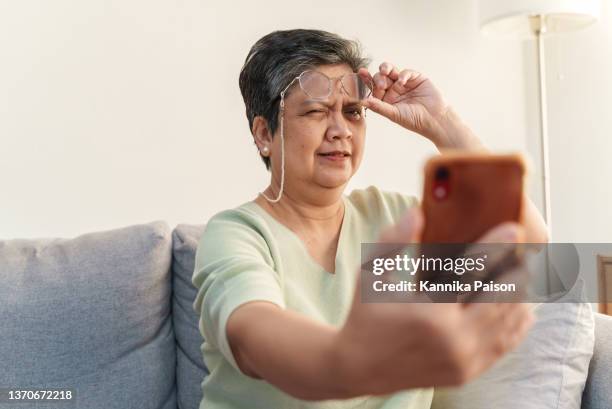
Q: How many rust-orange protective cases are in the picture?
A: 1